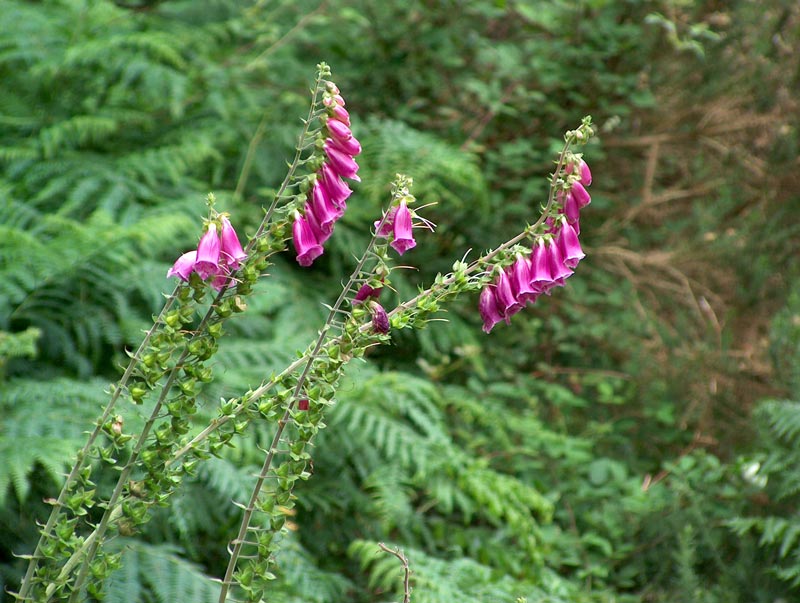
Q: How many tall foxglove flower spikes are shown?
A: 4